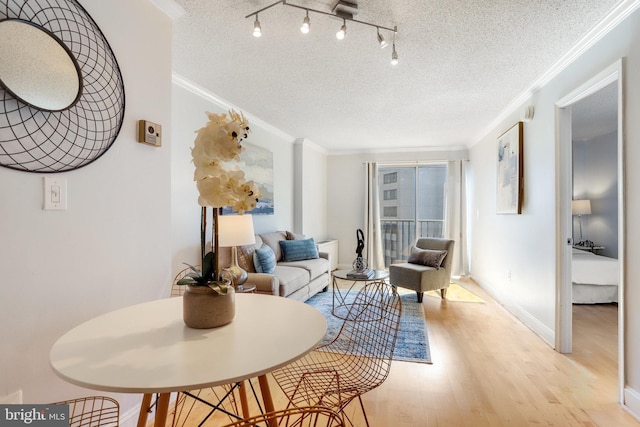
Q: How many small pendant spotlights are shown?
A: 5